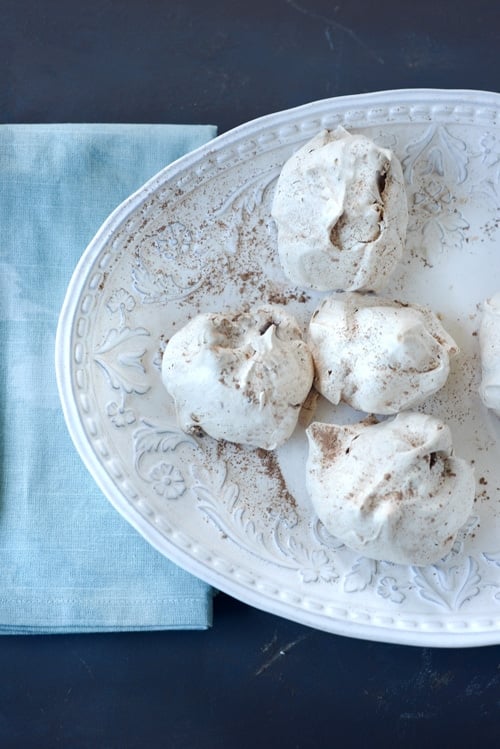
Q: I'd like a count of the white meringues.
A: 5